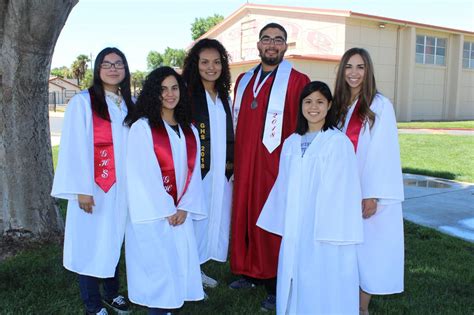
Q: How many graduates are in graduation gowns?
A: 6